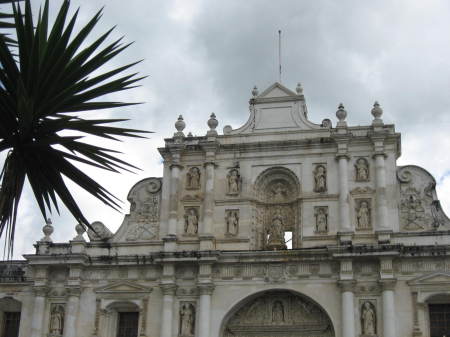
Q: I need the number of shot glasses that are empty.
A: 0